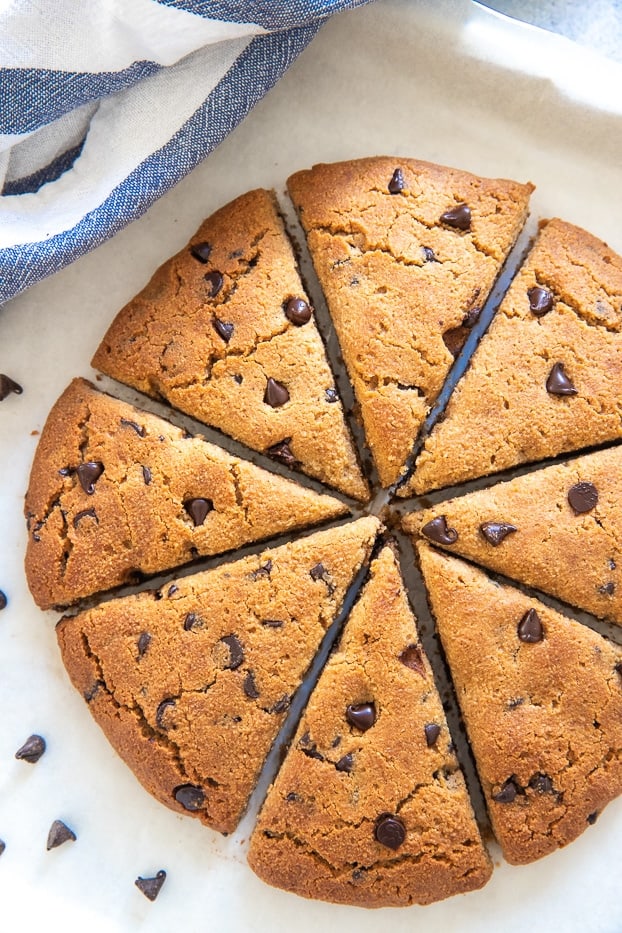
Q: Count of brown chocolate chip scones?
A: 8